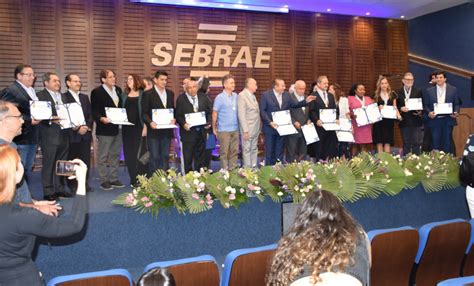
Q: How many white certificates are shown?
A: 13